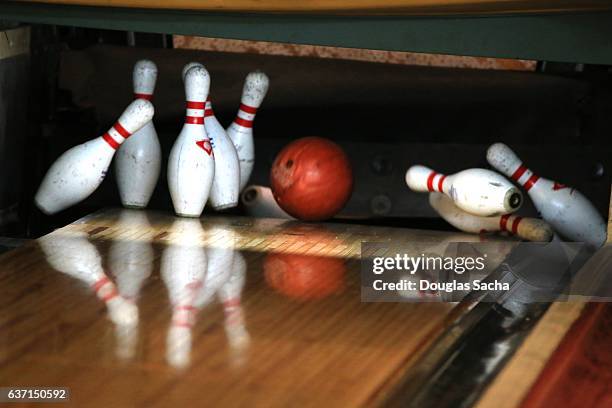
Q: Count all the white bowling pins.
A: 9